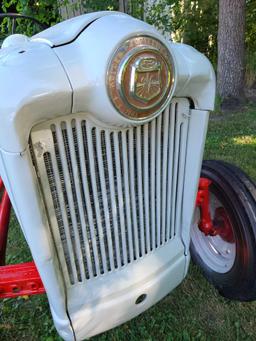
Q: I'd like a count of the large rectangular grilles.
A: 1